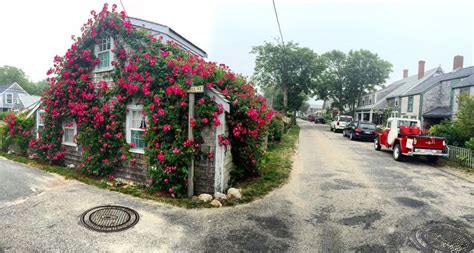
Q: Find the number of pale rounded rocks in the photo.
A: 4